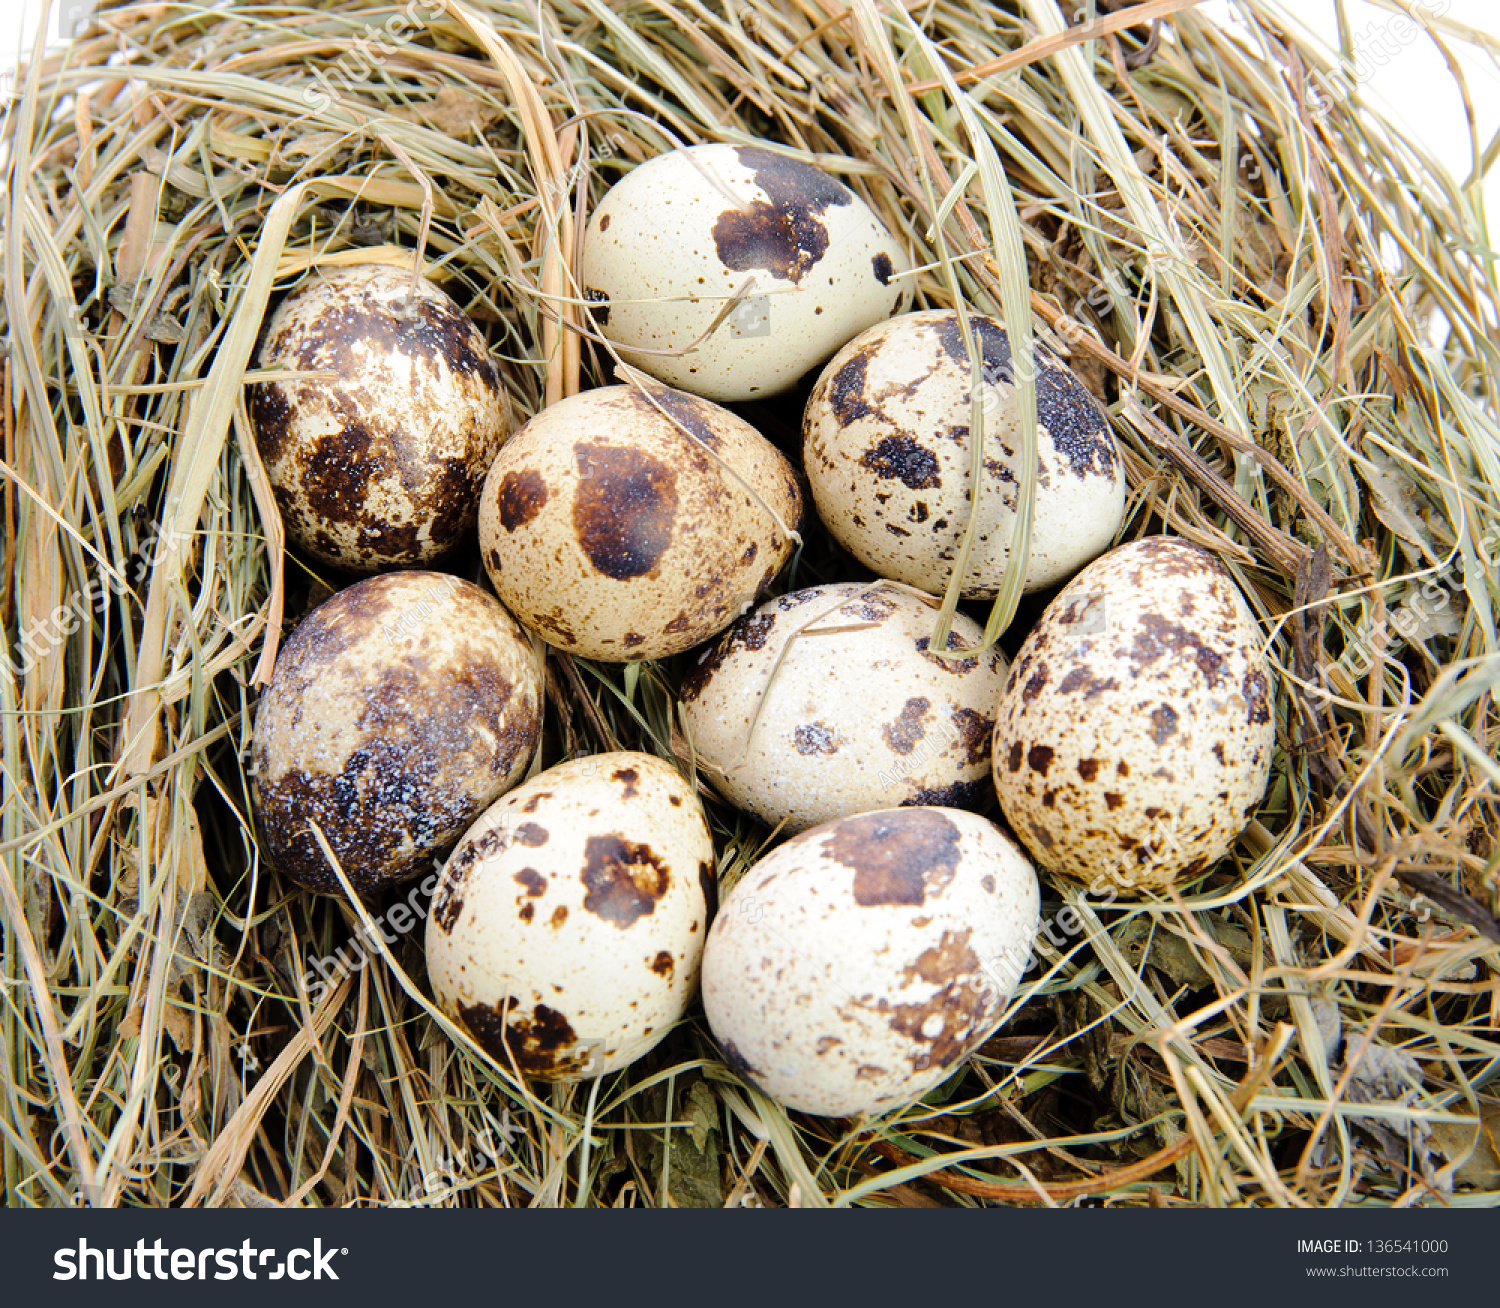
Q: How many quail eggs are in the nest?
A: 9